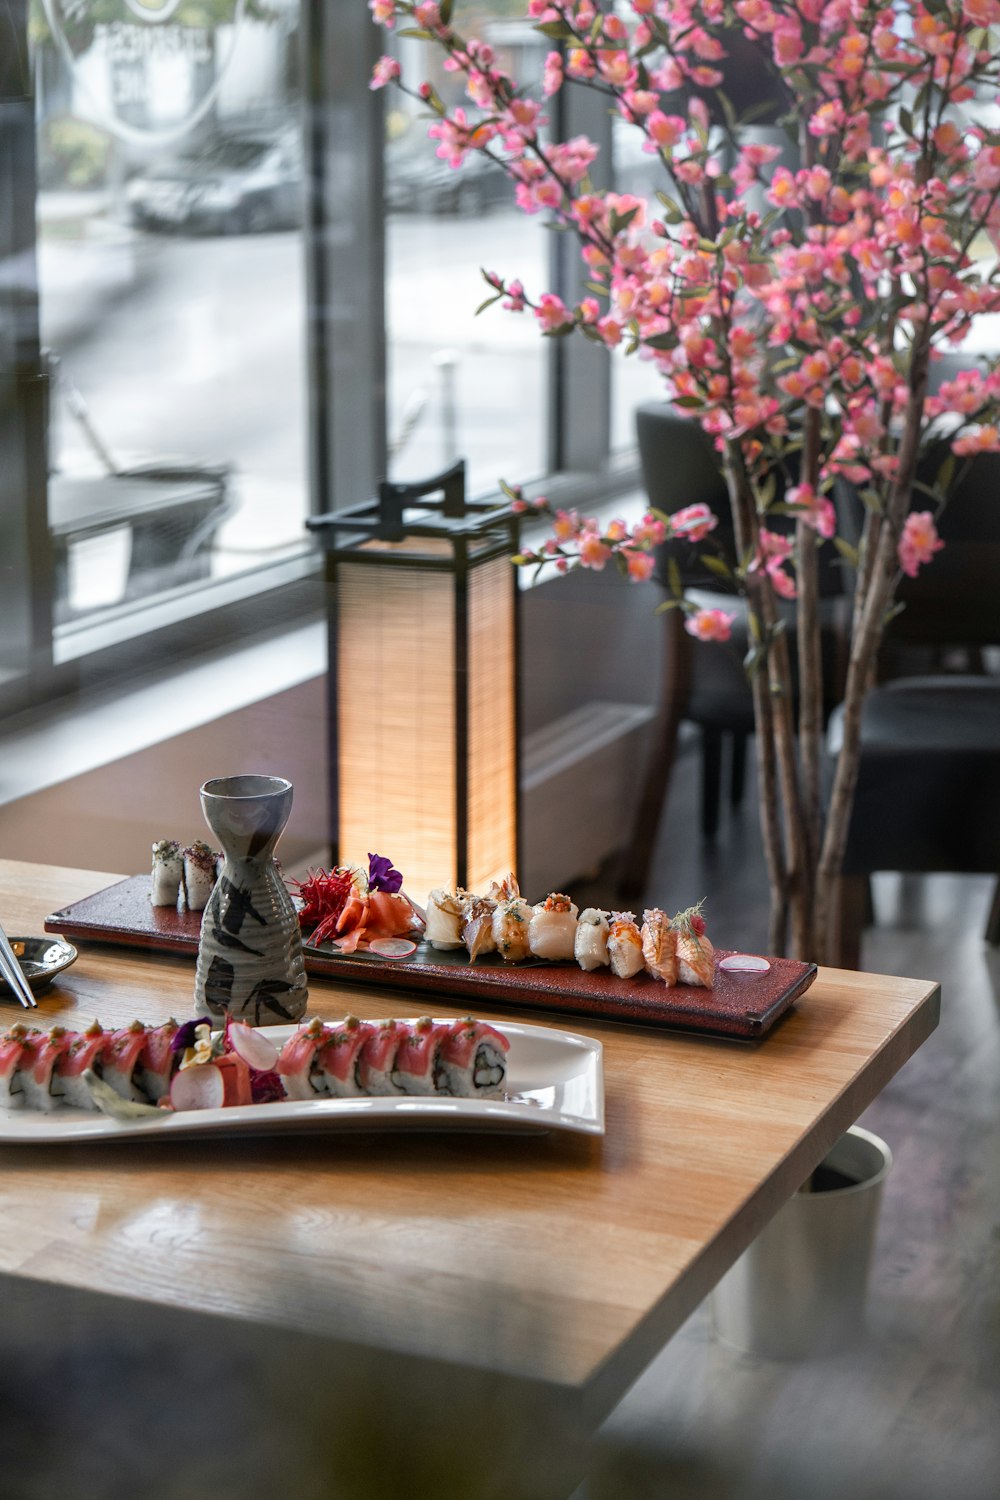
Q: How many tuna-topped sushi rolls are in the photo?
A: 10